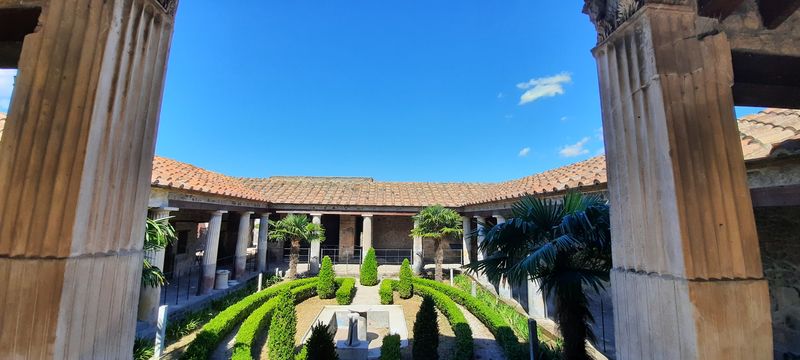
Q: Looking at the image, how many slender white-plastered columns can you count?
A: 11